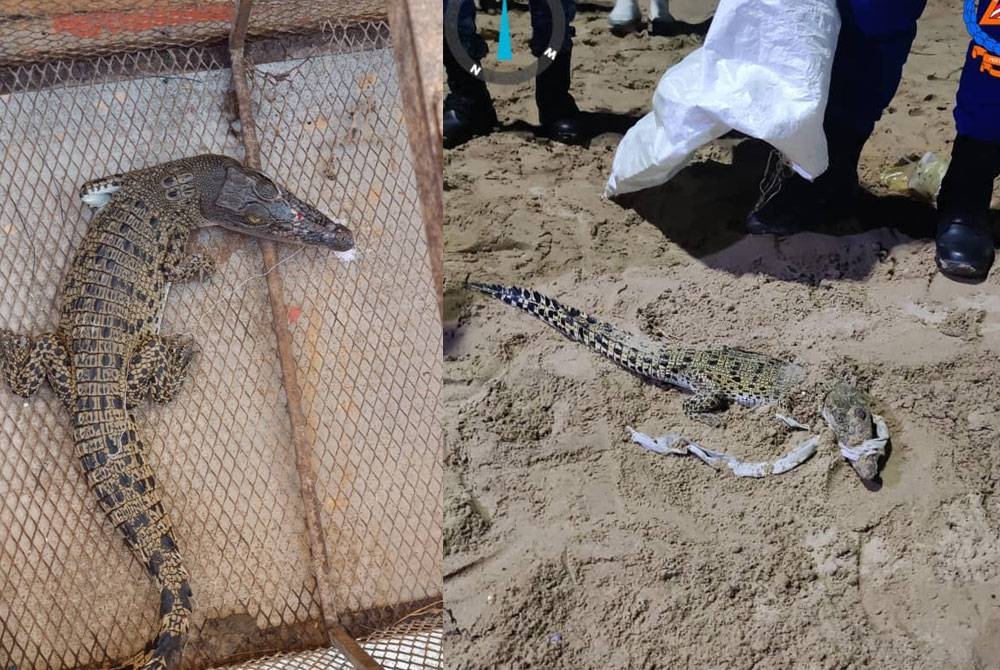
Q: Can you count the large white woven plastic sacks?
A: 1